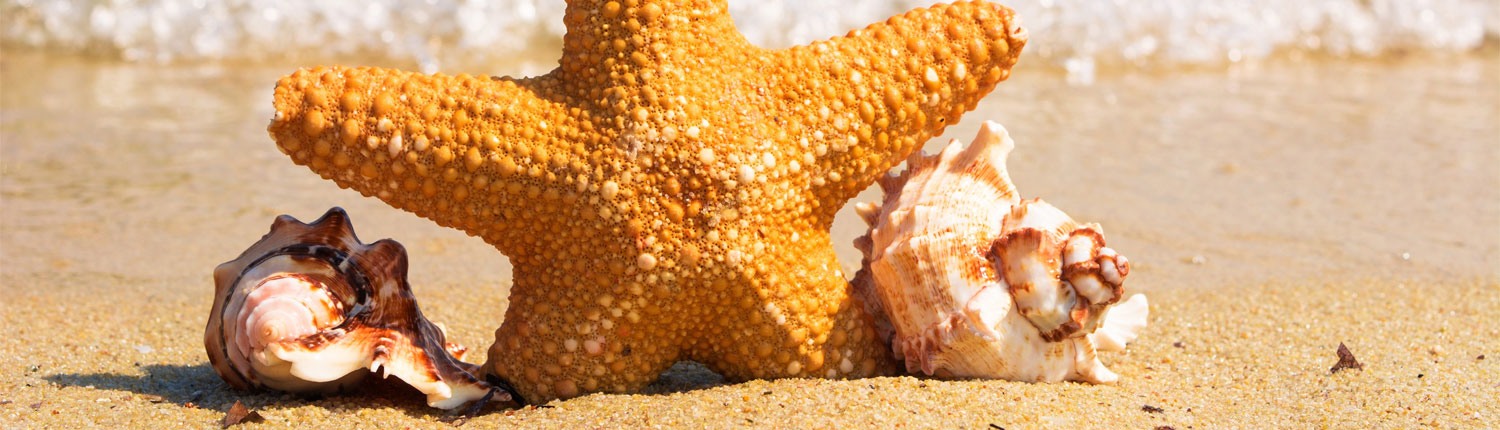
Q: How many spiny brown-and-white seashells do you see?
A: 2